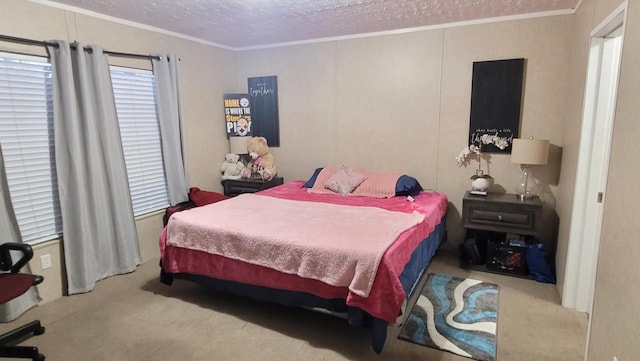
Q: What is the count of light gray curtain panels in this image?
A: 3